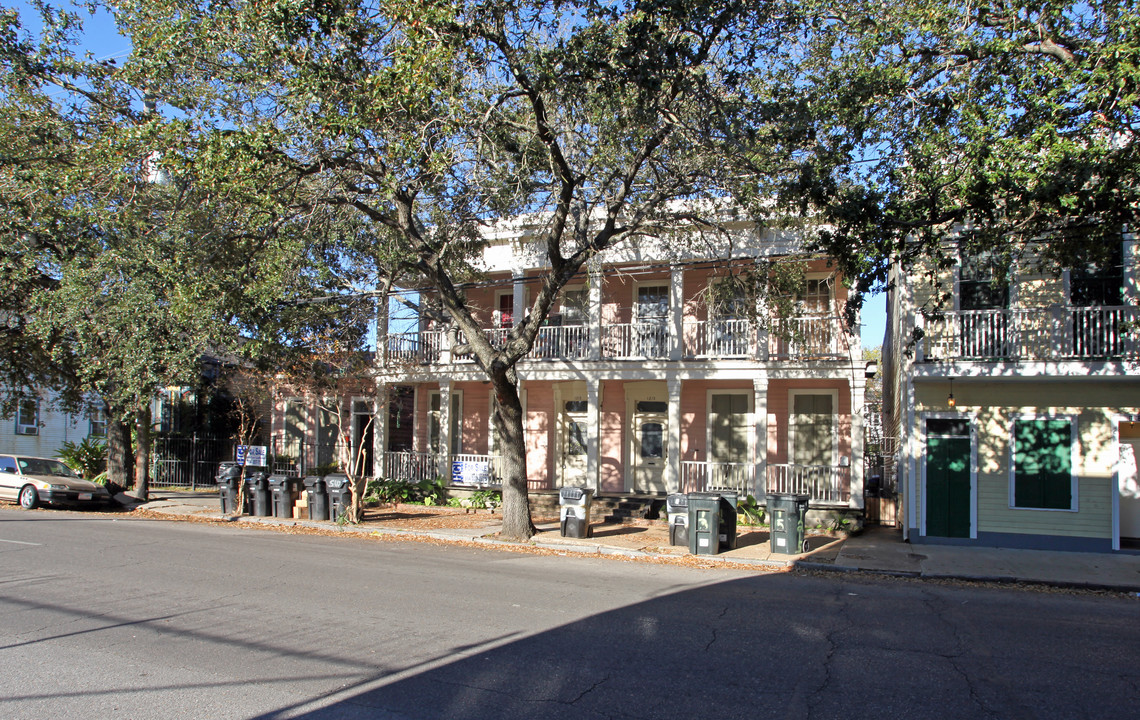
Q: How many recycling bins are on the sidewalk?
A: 10